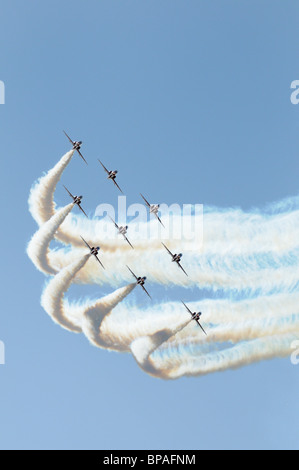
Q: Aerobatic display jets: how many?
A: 9